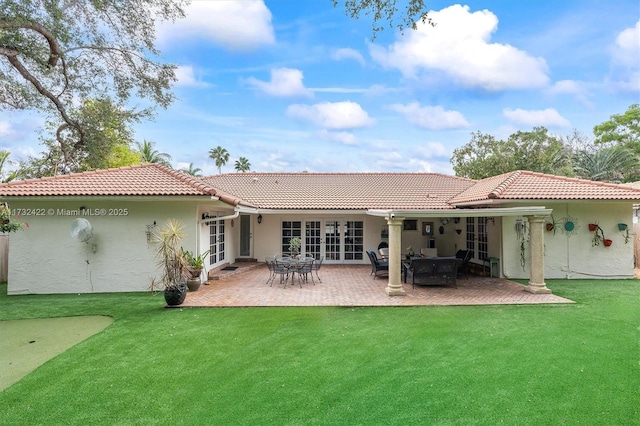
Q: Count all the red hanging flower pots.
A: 3